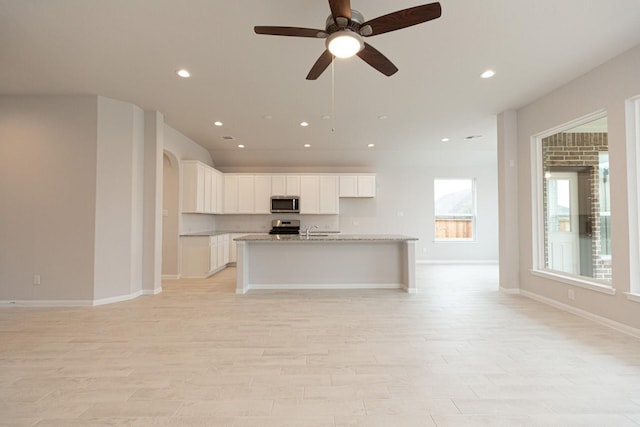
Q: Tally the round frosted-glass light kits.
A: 1